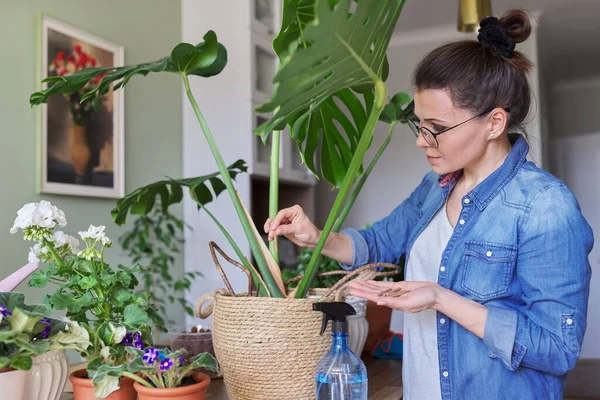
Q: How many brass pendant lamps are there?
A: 1